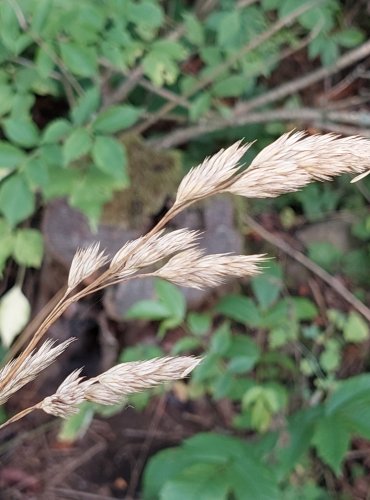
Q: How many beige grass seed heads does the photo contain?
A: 7